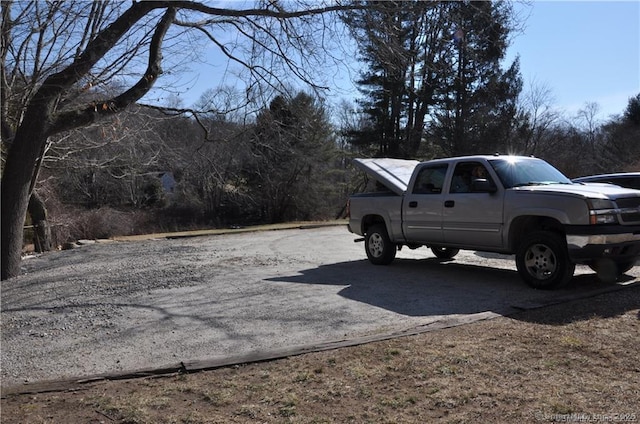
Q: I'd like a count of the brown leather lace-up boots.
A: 0